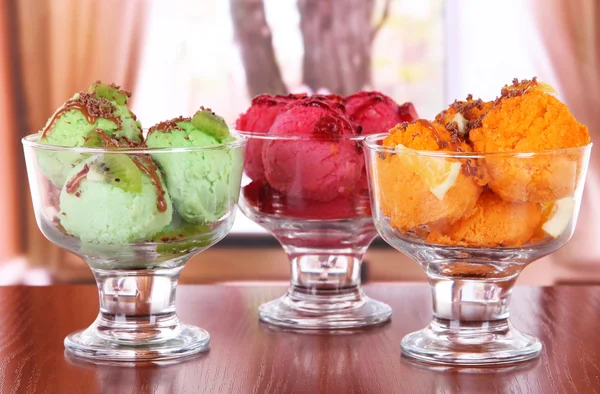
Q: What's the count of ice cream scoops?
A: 10